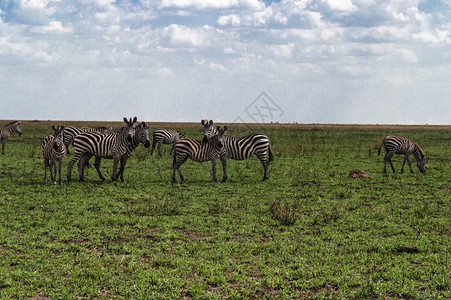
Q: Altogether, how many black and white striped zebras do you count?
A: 9